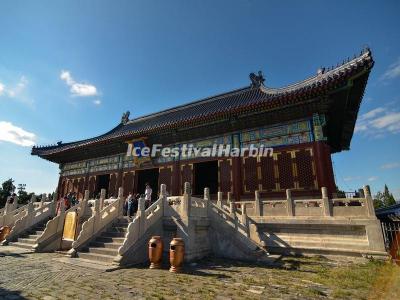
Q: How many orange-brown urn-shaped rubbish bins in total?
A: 2